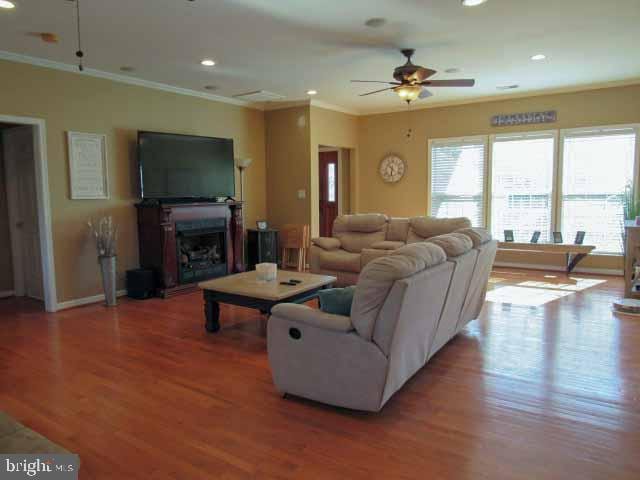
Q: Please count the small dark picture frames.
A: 4